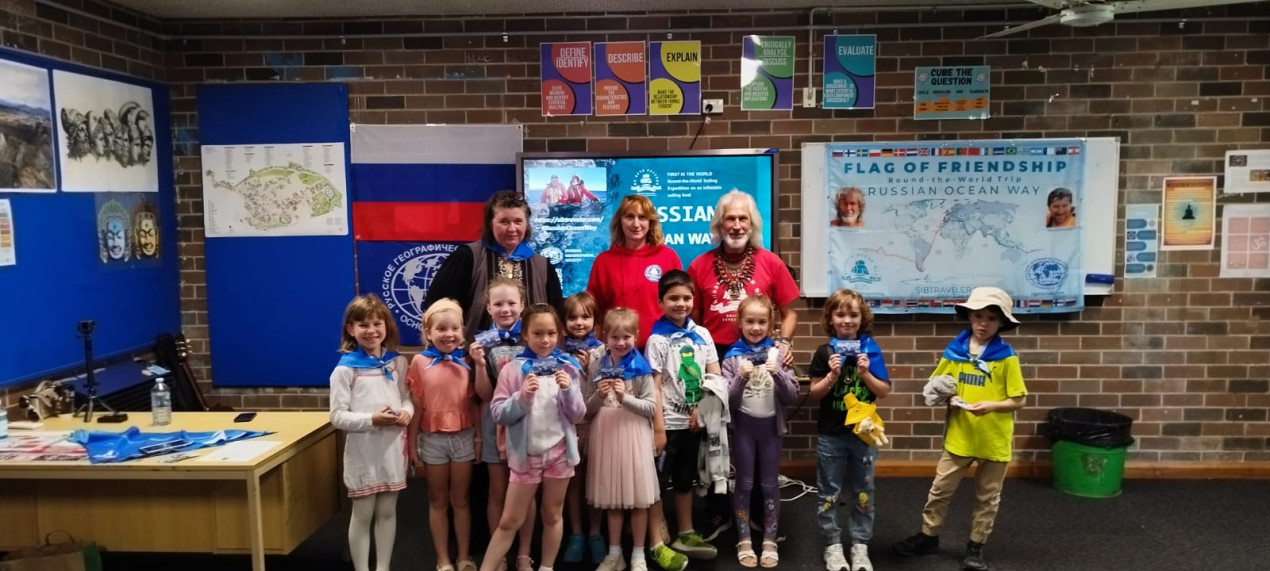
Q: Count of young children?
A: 10